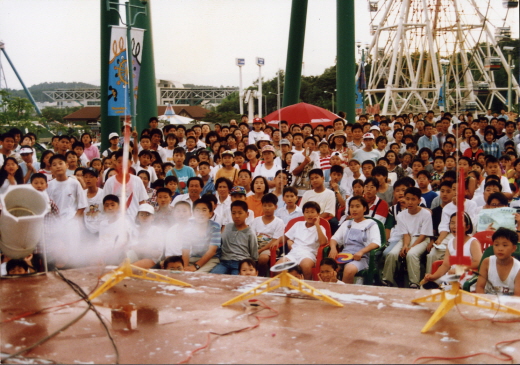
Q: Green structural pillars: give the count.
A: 4